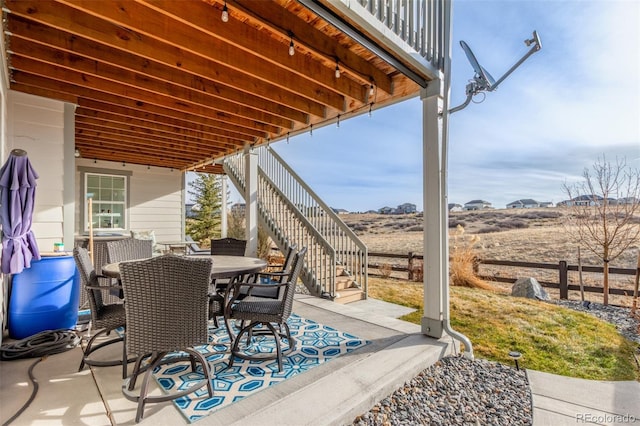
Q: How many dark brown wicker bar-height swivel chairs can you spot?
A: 6